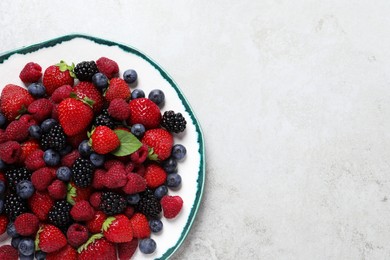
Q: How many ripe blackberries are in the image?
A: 10